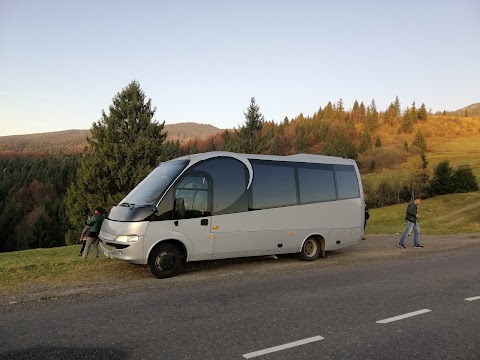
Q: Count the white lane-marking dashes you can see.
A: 3